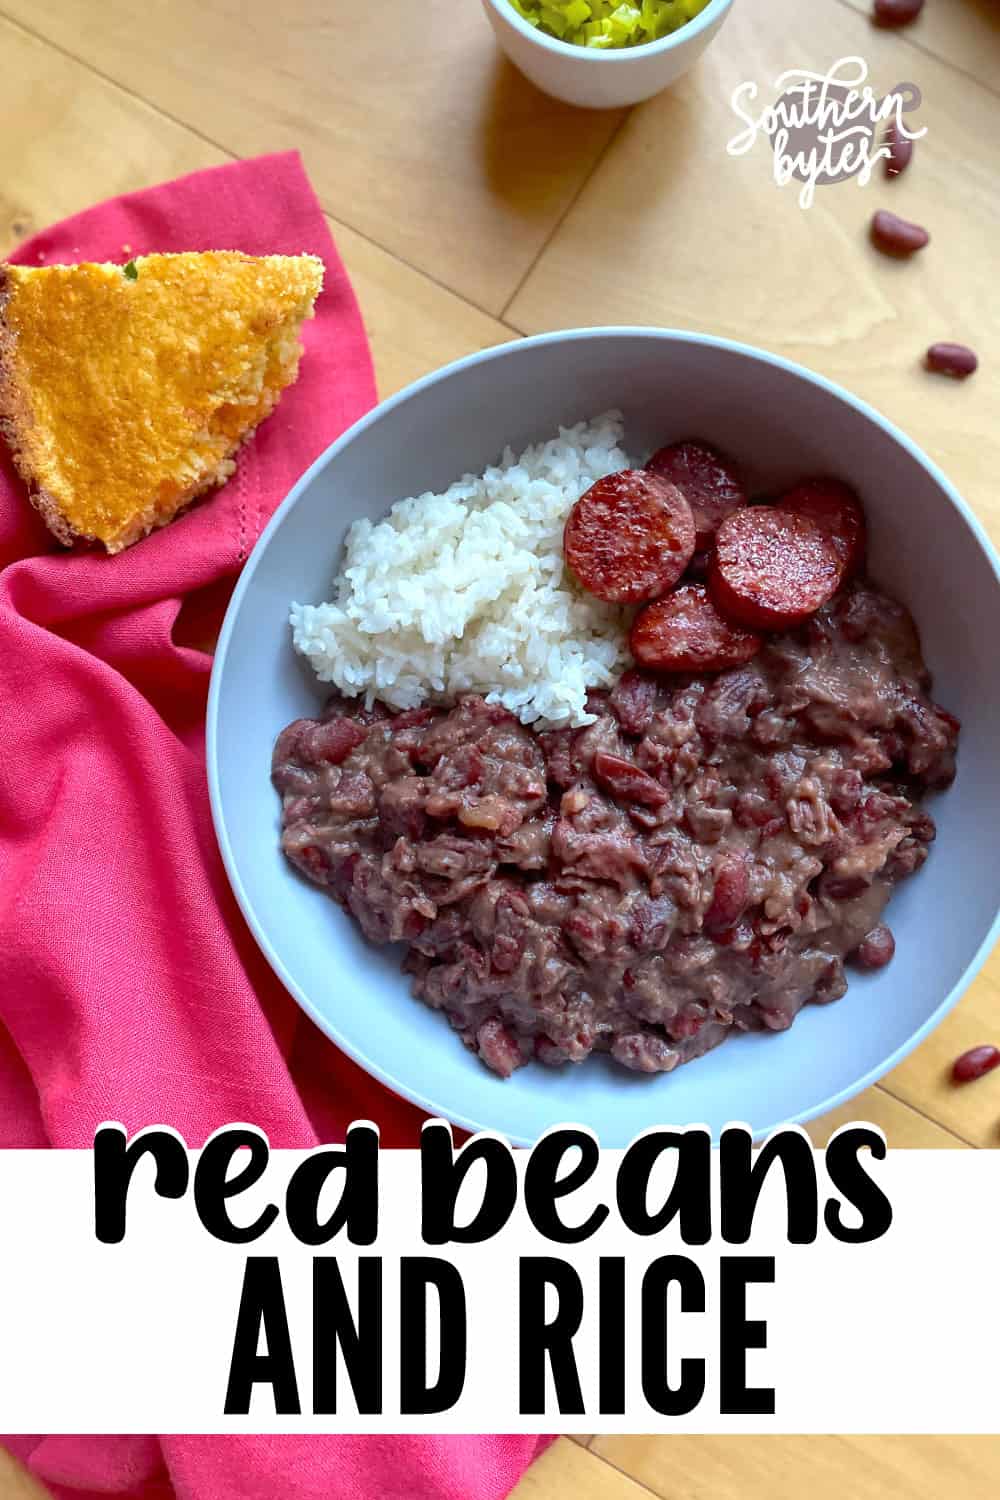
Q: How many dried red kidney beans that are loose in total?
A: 5